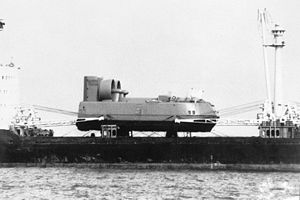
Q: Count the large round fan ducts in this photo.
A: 2